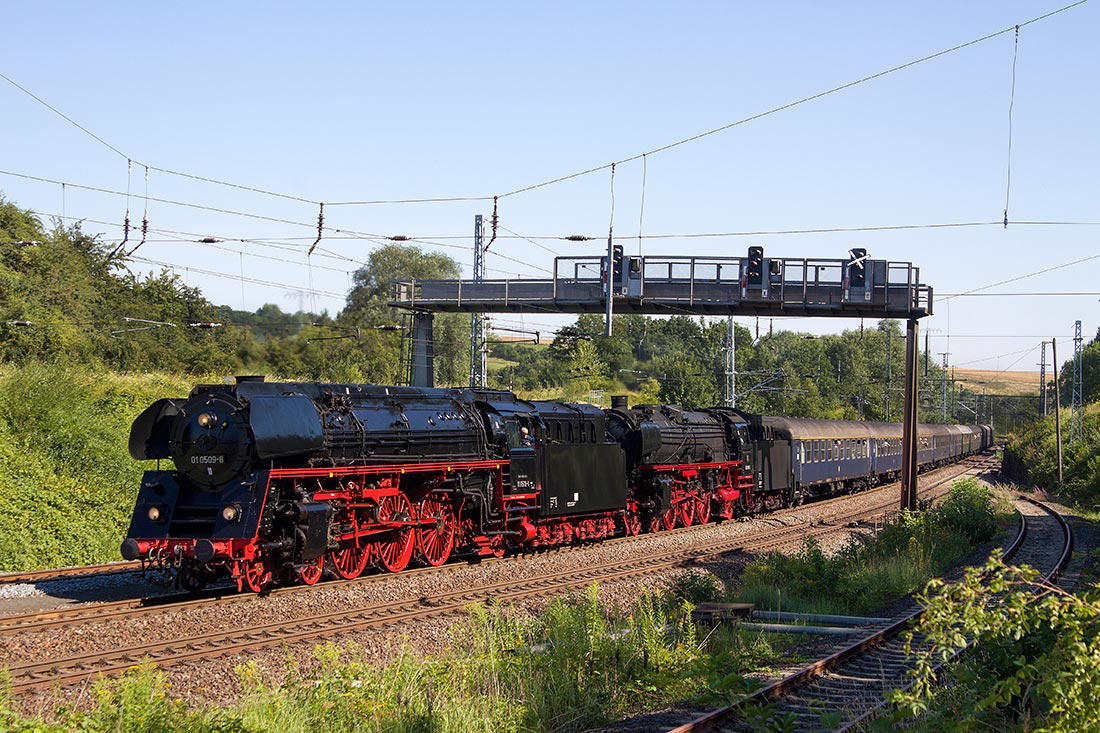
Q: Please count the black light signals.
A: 3